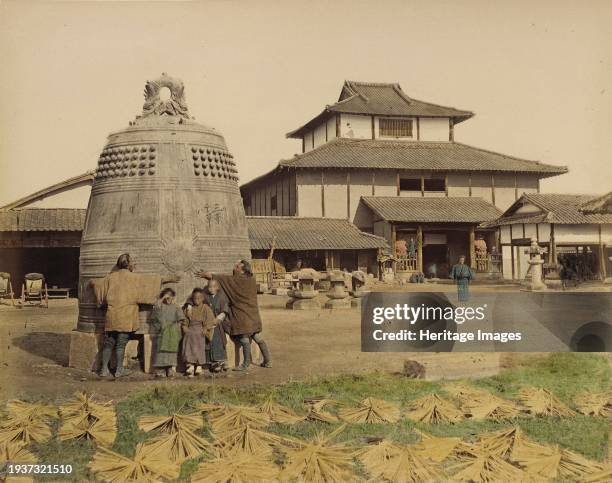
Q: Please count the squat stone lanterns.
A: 3